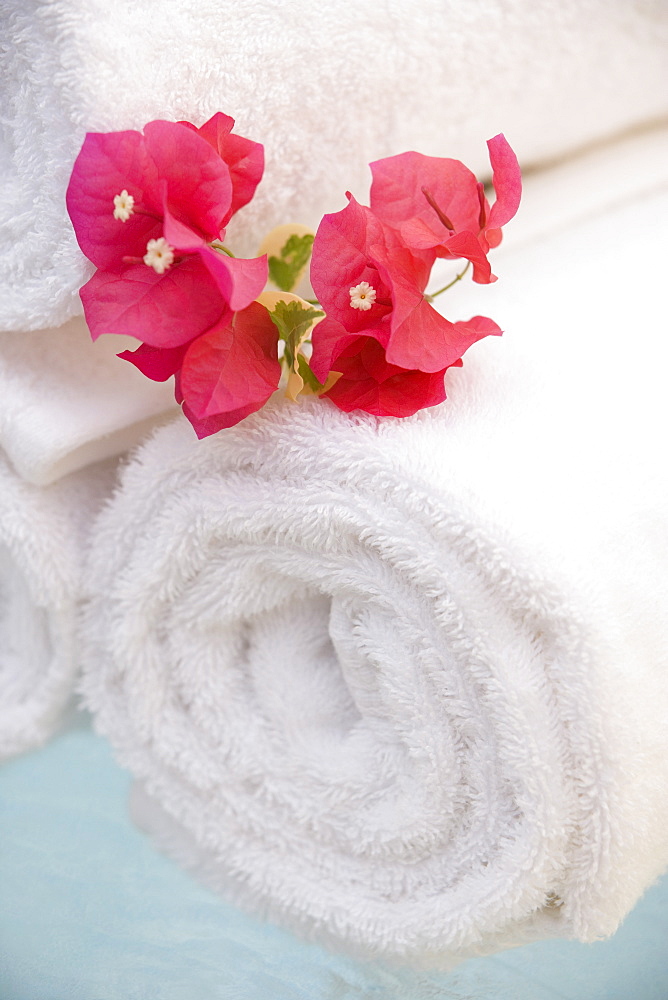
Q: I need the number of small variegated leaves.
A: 3